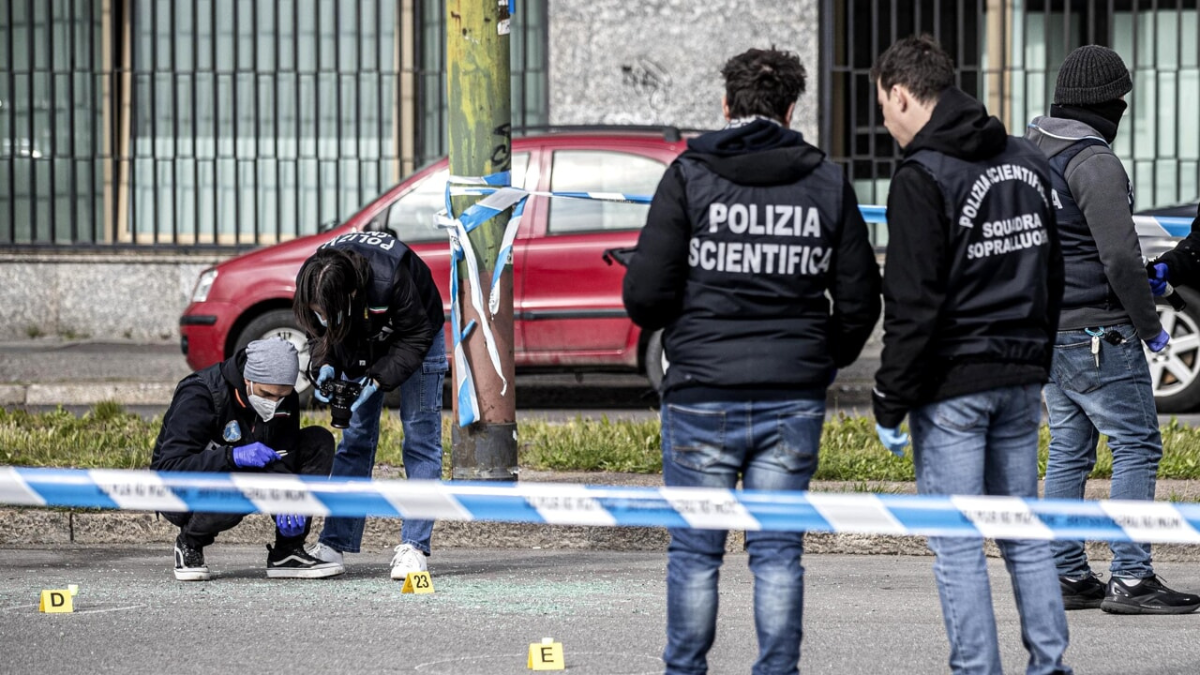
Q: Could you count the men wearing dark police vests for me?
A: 4